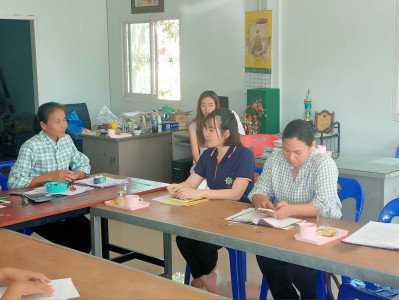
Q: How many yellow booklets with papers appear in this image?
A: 1